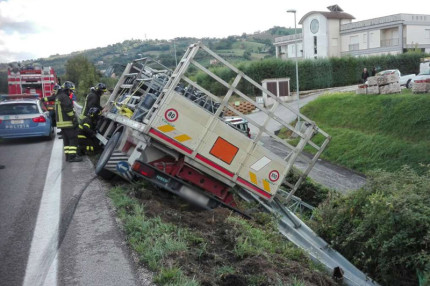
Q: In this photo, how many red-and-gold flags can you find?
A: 0